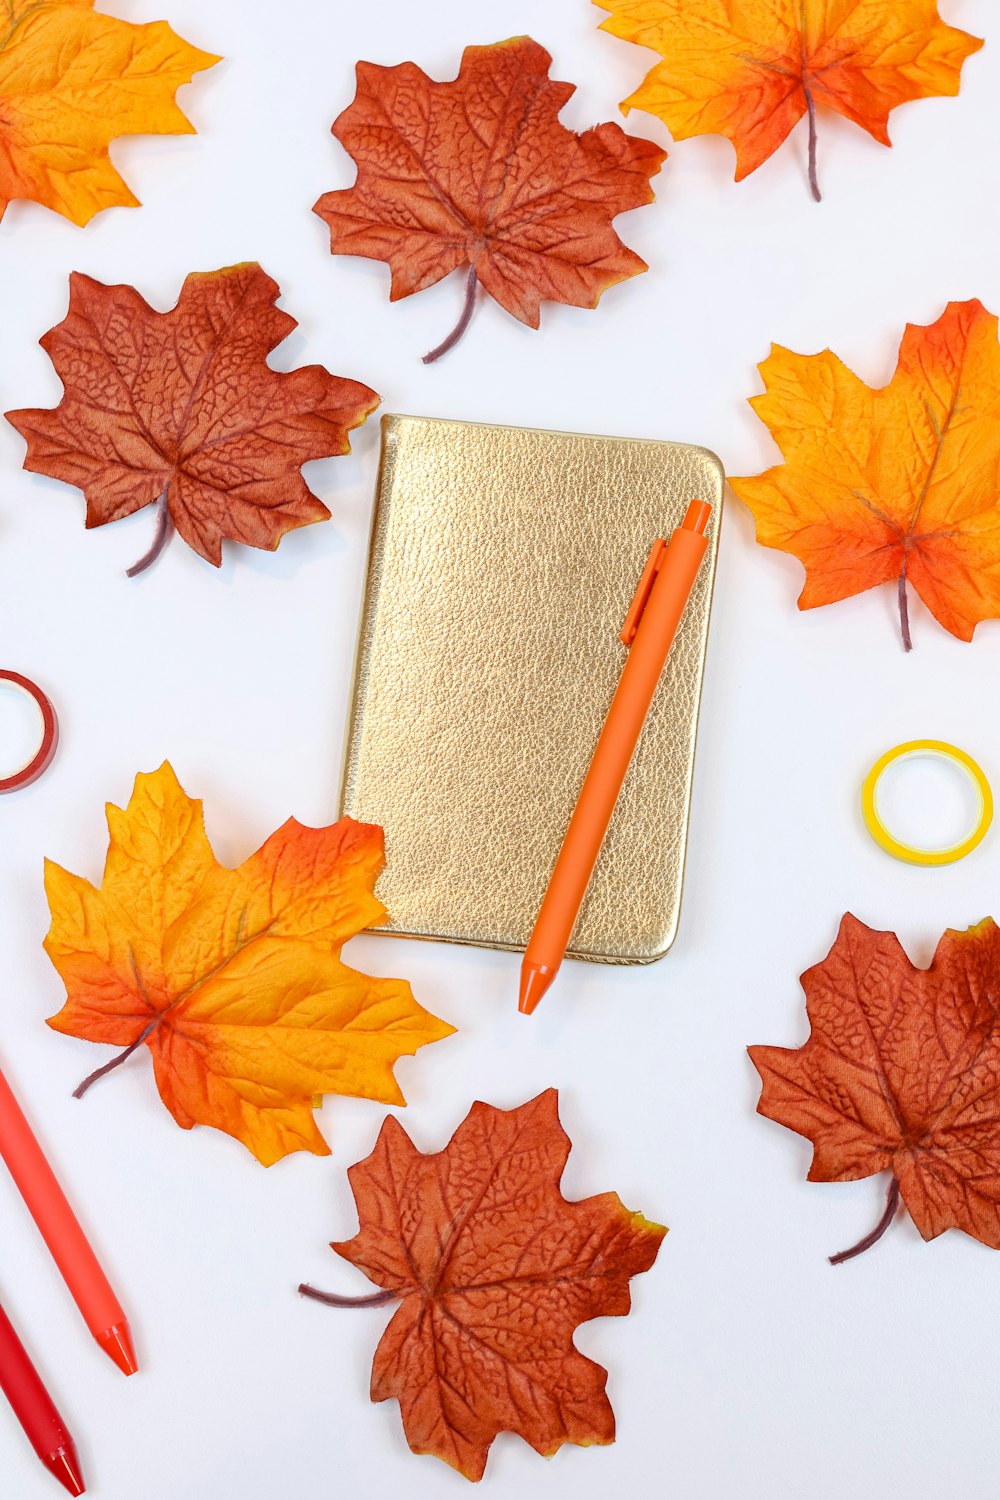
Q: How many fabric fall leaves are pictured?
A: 8